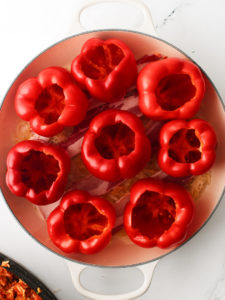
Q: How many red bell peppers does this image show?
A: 8